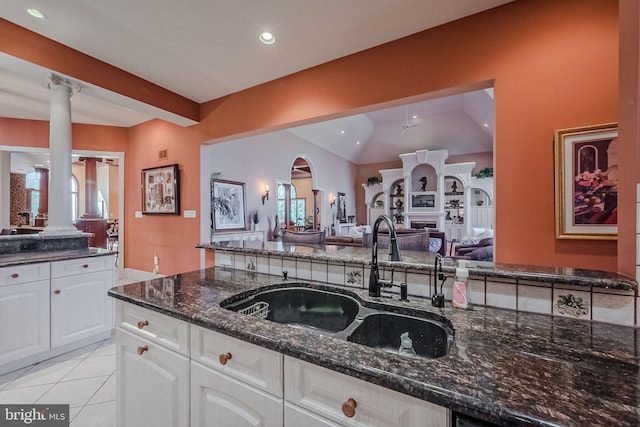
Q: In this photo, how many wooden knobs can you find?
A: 7